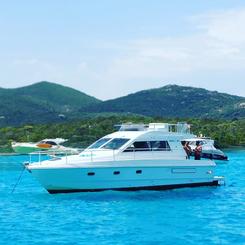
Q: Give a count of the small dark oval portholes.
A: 3